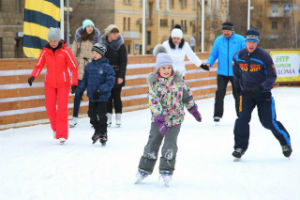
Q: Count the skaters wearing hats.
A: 8